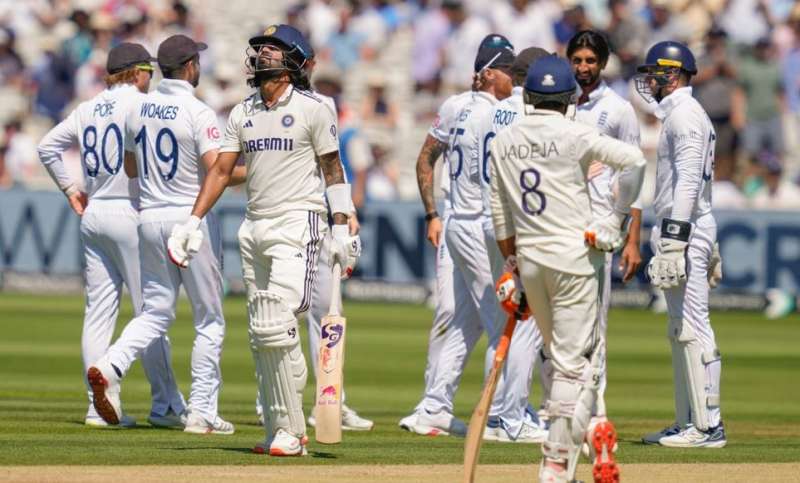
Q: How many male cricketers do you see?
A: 9